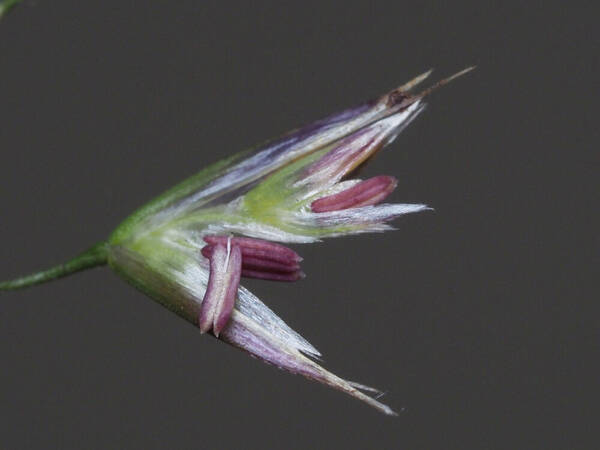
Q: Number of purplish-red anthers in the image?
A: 3